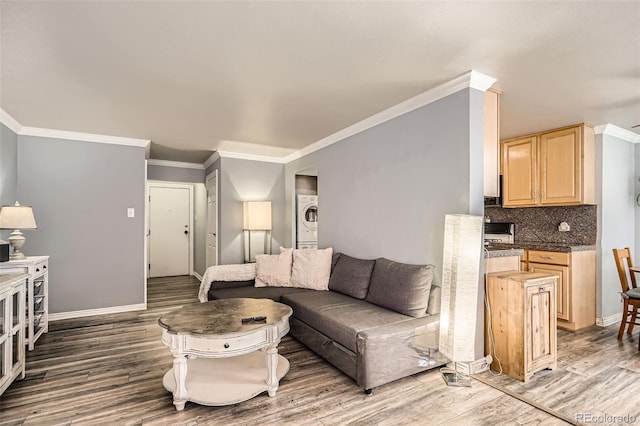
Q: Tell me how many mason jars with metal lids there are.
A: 0